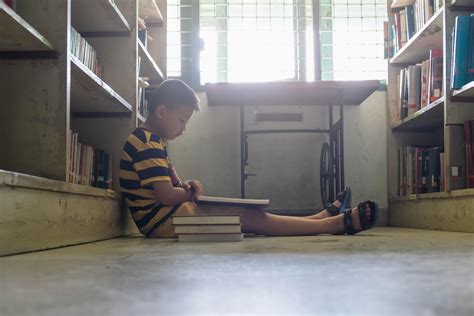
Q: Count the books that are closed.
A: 3